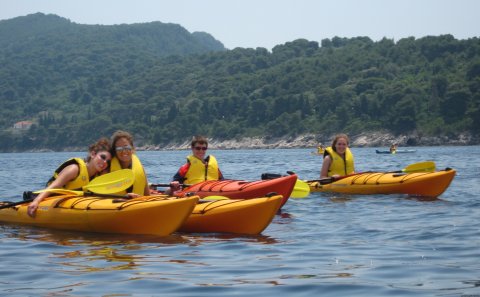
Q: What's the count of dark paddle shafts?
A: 4